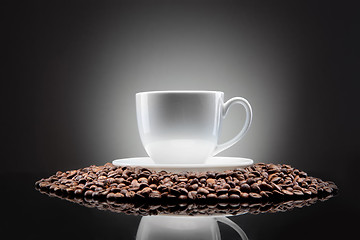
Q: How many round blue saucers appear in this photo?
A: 0